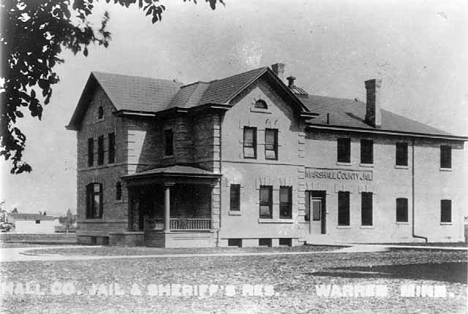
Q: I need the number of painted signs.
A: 1